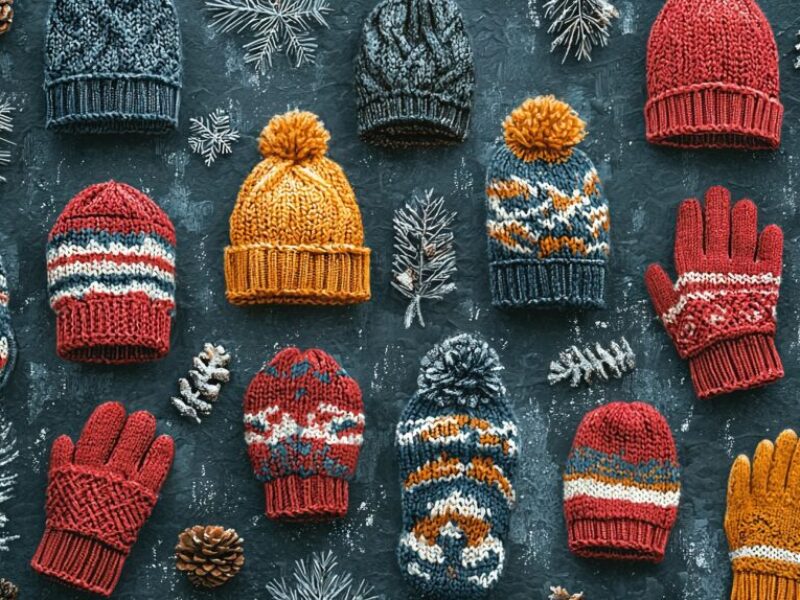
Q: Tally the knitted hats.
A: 9